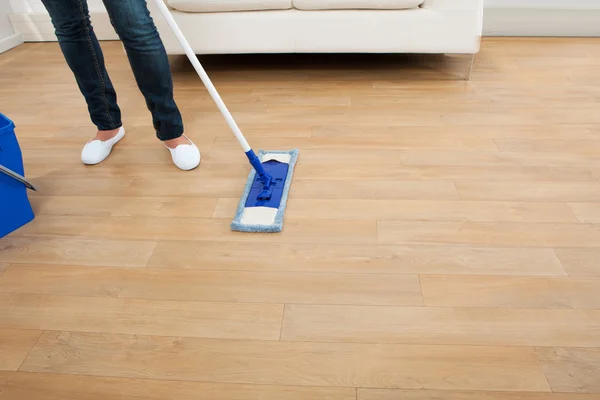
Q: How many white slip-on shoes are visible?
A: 2